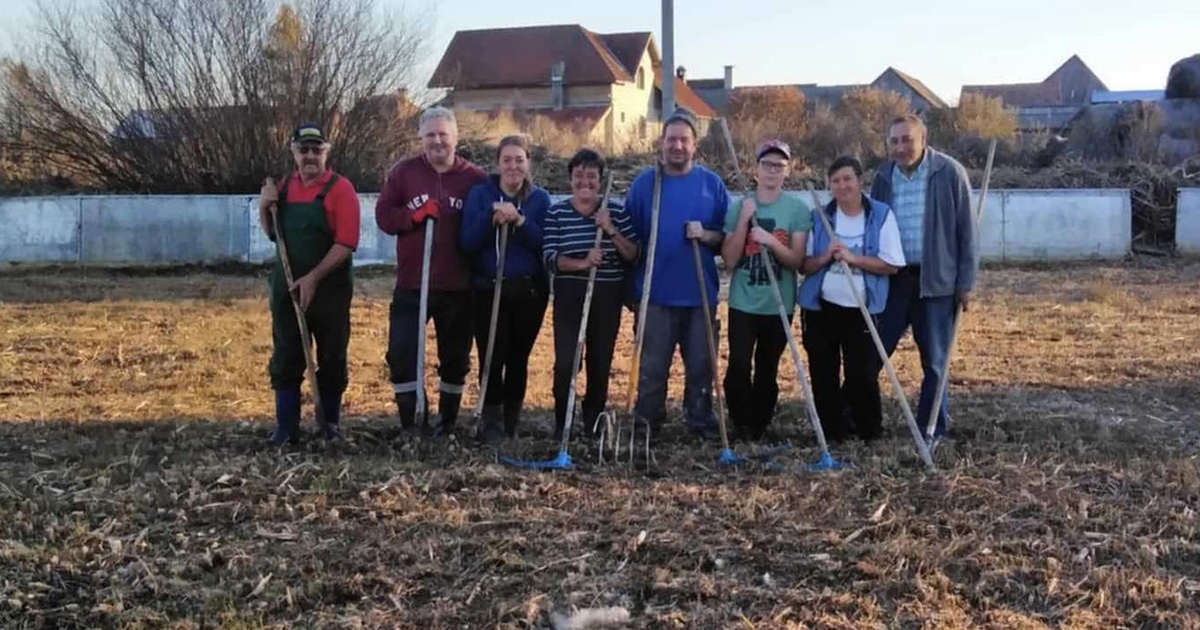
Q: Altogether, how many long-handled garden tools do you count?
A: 9